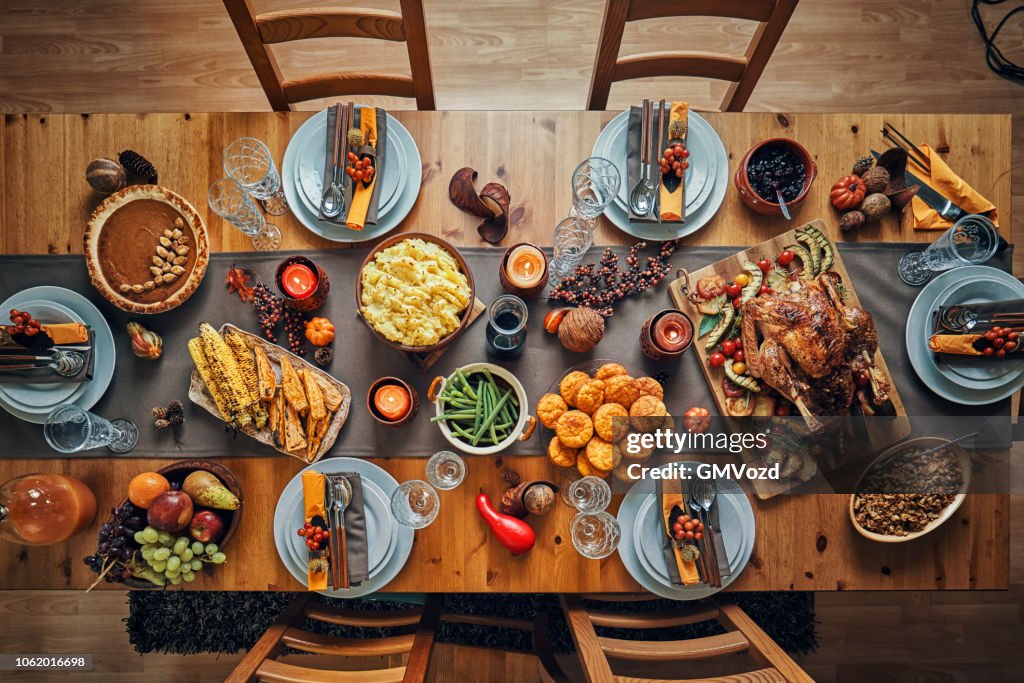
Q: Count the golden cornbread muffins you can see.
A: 15